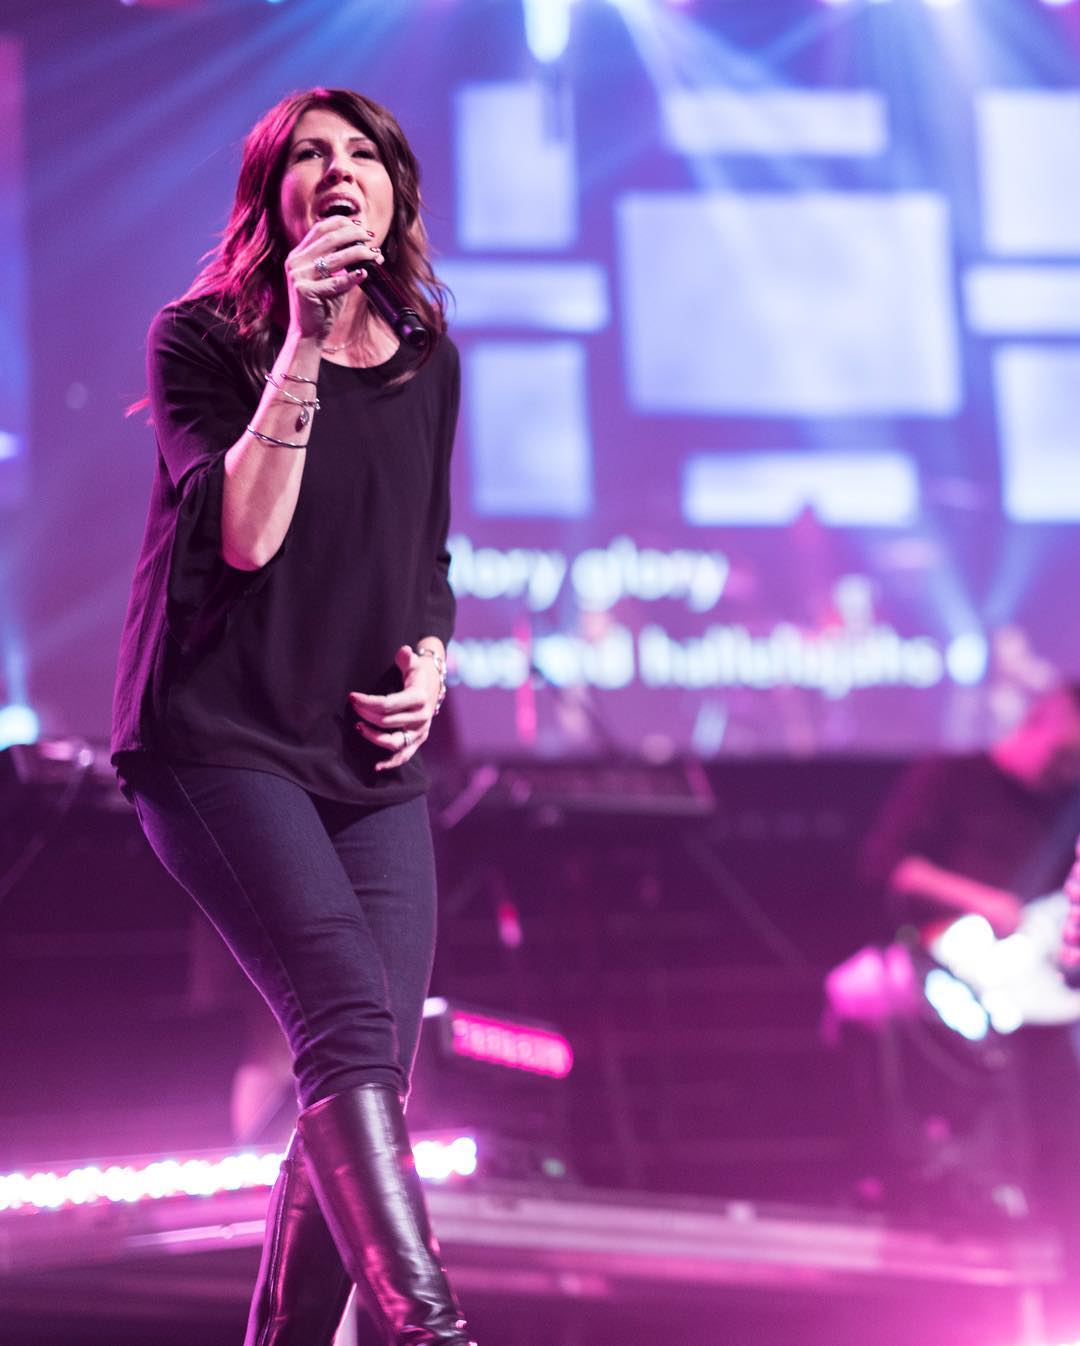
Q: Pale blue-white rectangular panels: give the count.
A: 9